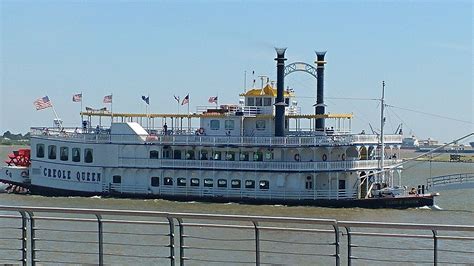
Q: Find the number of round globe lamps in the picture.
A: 0